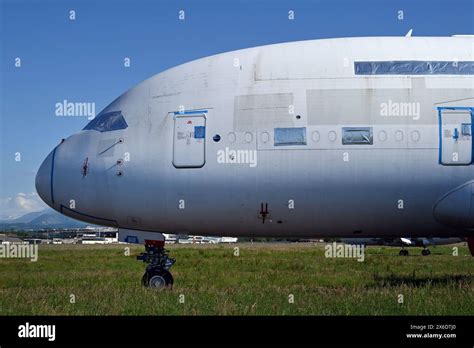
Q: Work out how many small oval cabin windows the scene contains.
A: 8